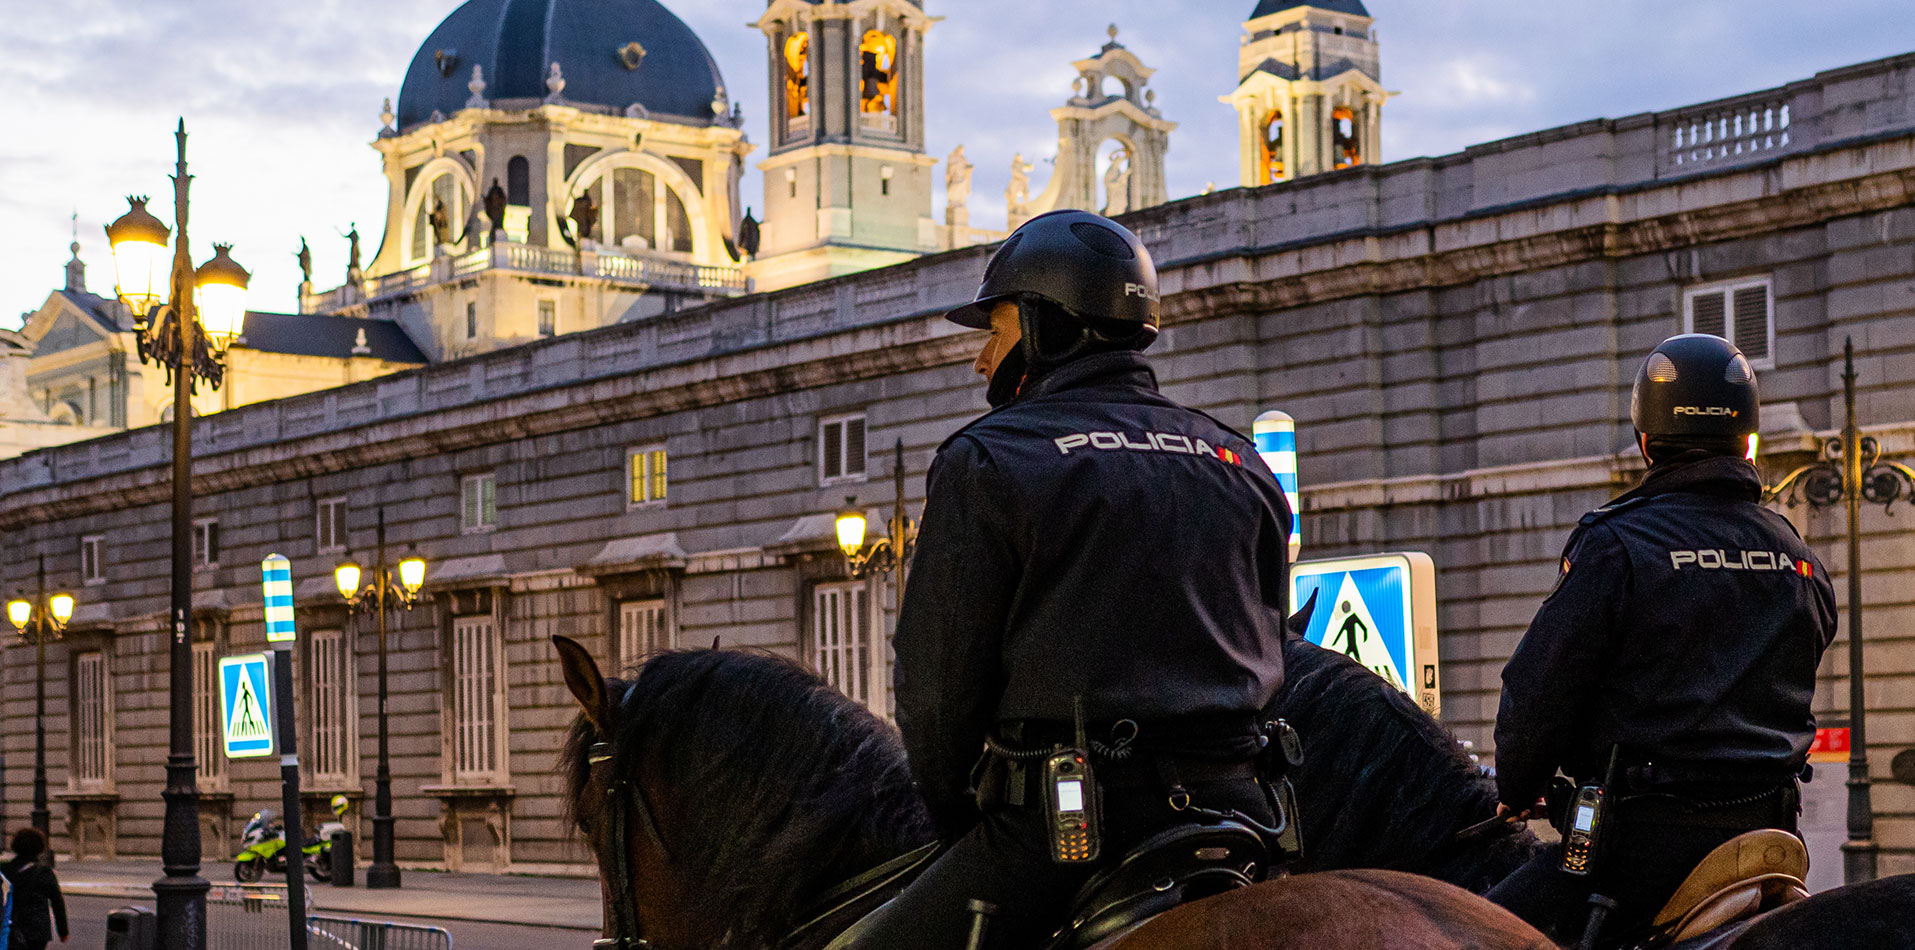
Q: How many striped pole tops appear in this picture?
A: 2